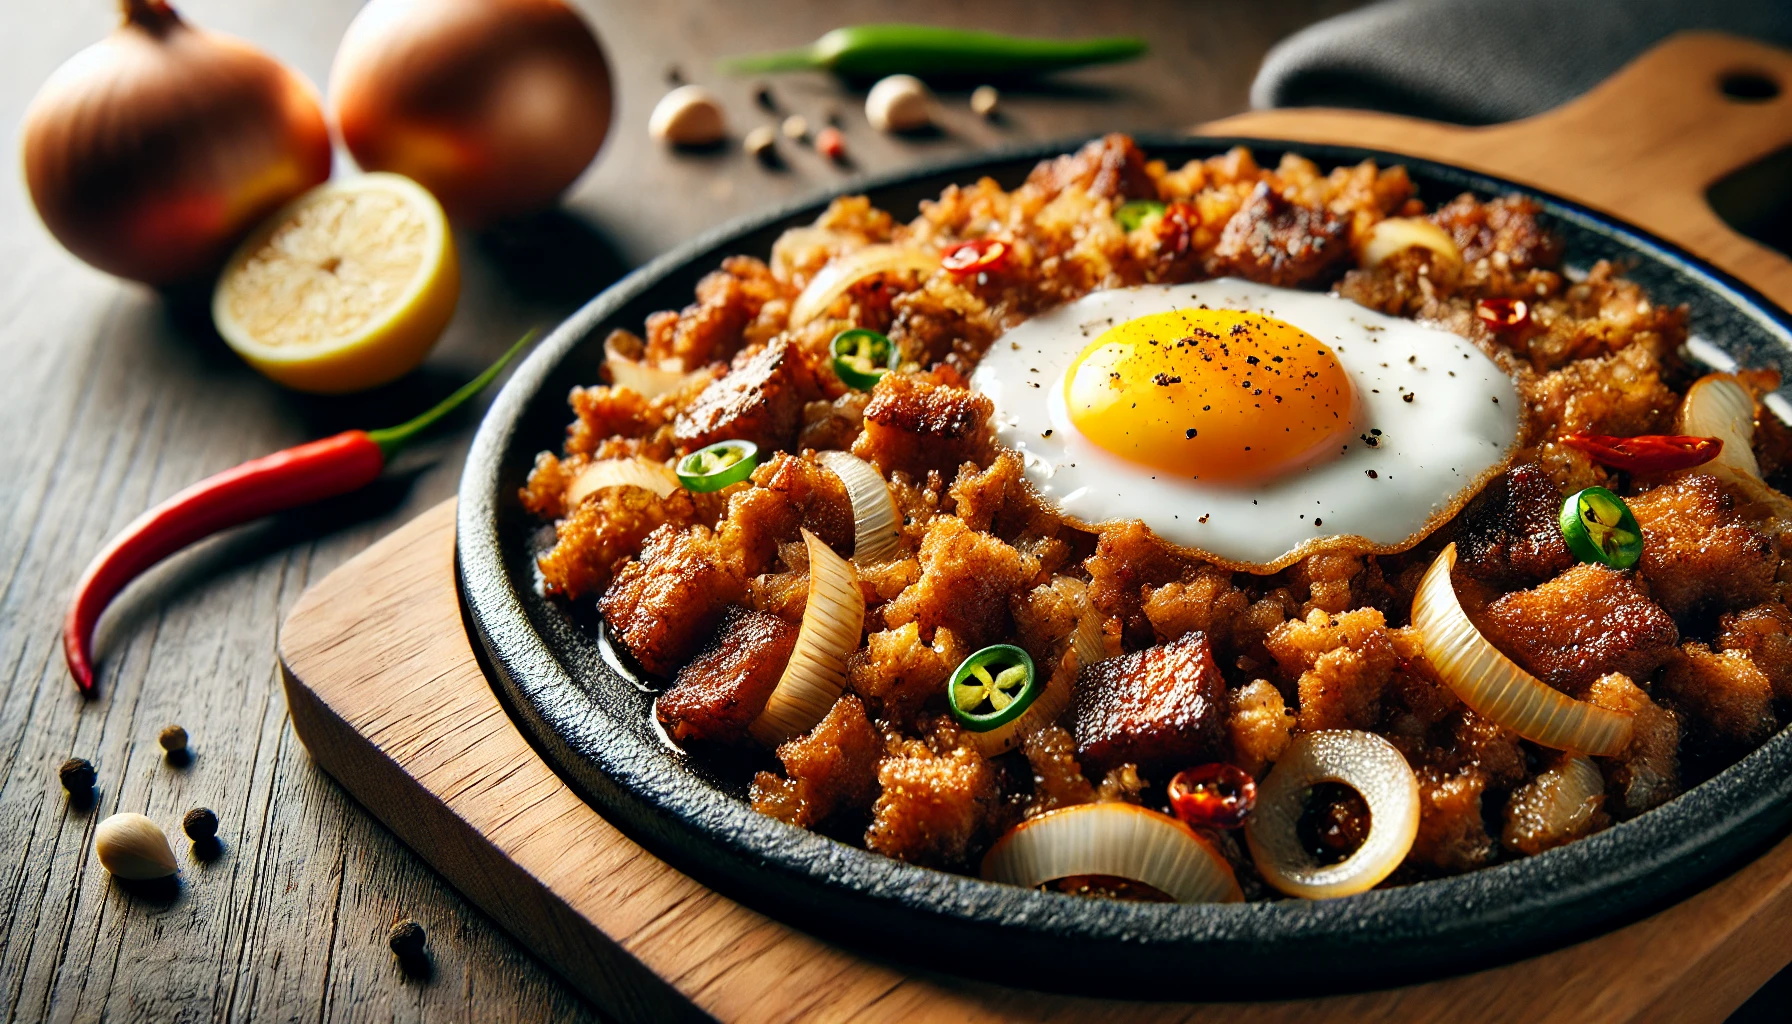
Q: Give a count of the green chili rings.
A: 5